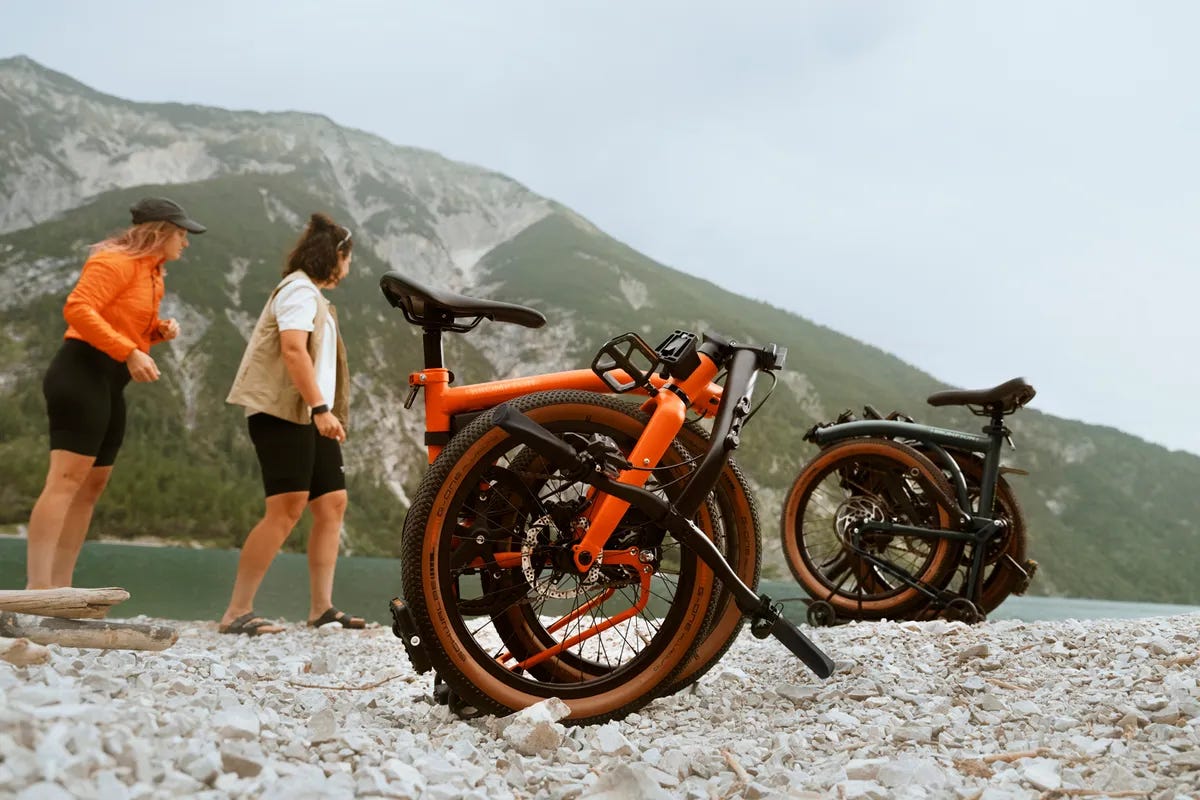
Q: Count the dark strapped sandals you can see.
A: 2